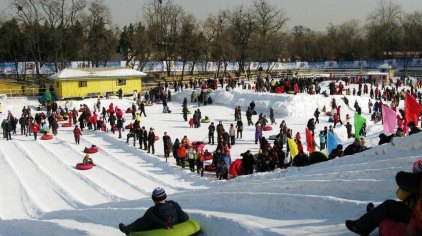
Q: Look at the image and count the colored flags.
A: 6